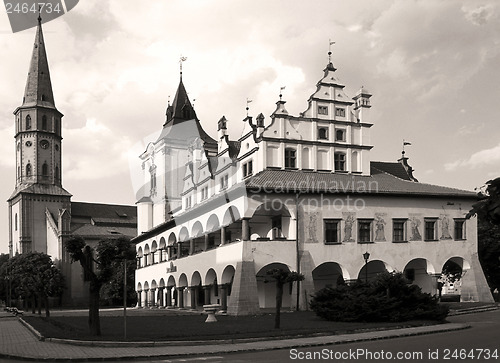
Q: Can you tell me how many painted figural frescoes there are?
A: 5